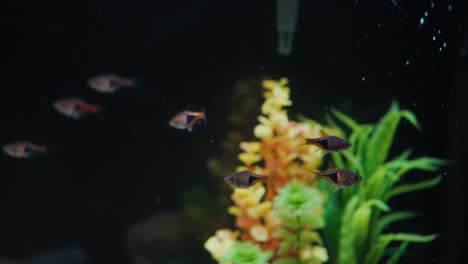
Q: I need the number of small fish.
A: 7